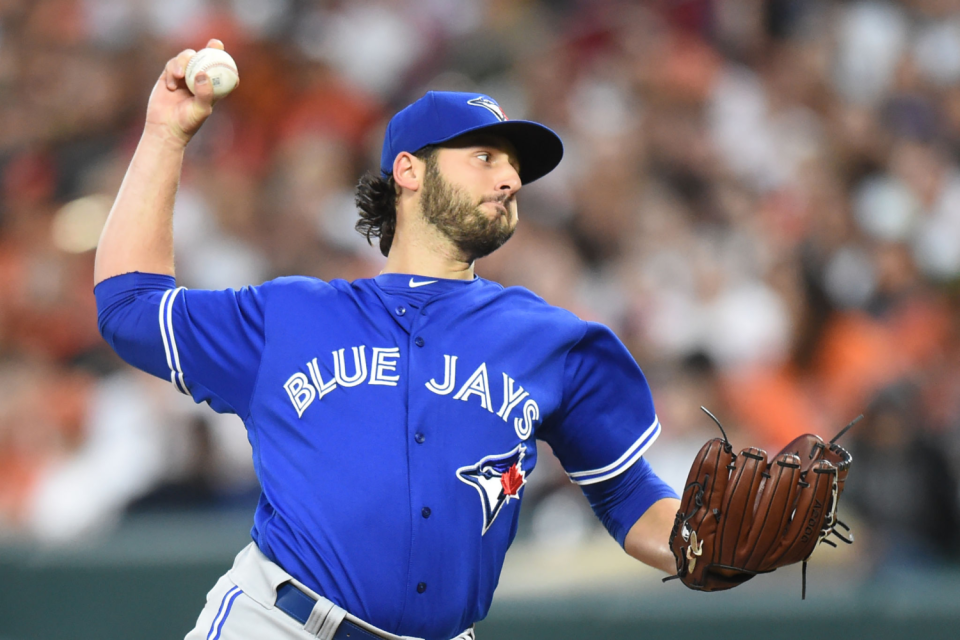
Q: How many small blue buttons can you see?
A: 5